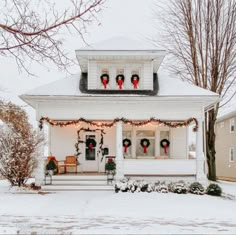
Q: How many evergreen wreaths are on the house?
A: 7